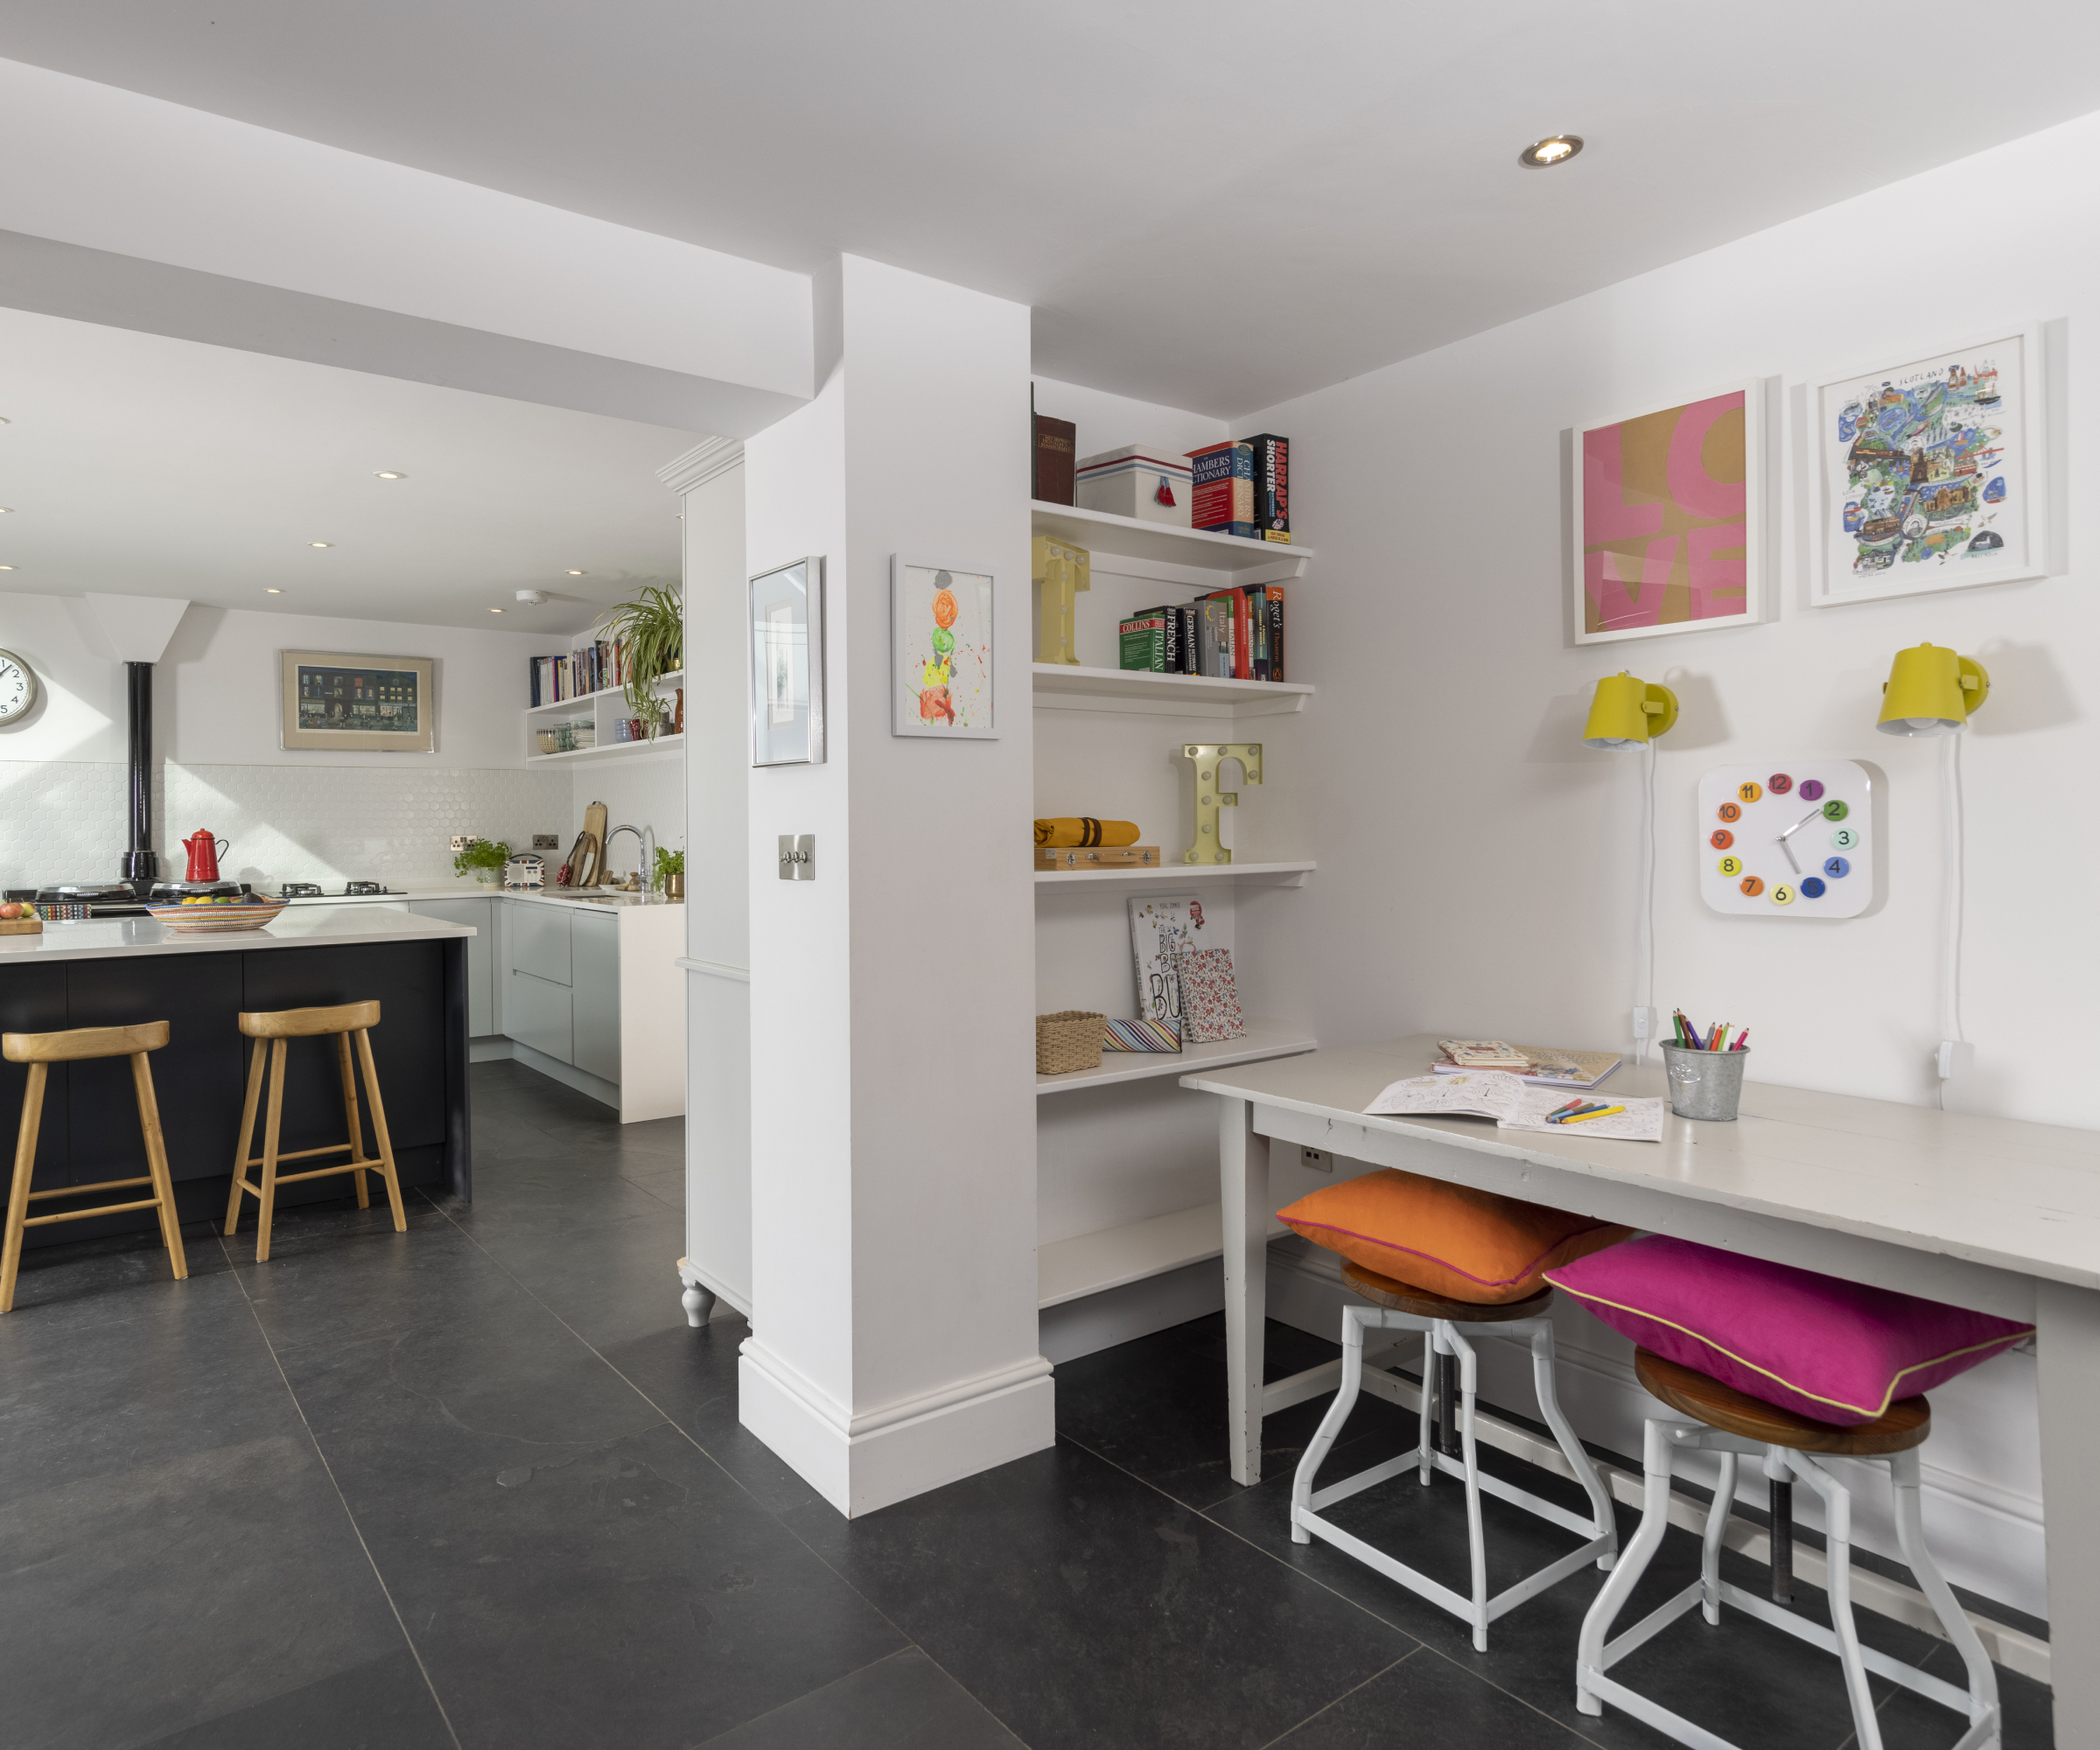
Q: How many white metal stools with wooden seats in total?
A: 2